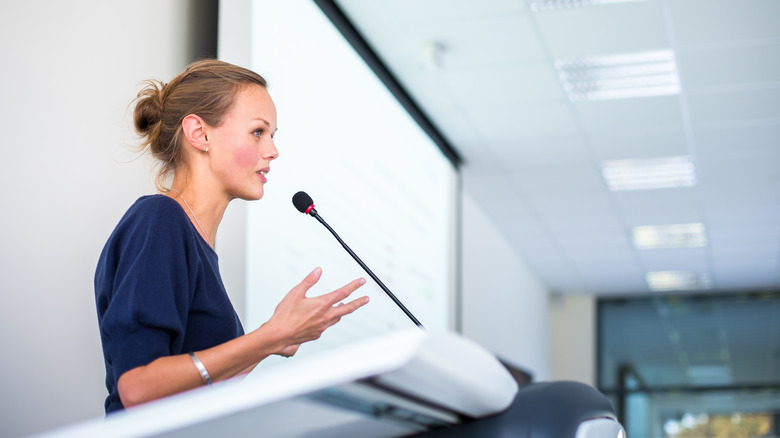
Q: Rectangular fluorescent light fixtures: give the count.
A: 5